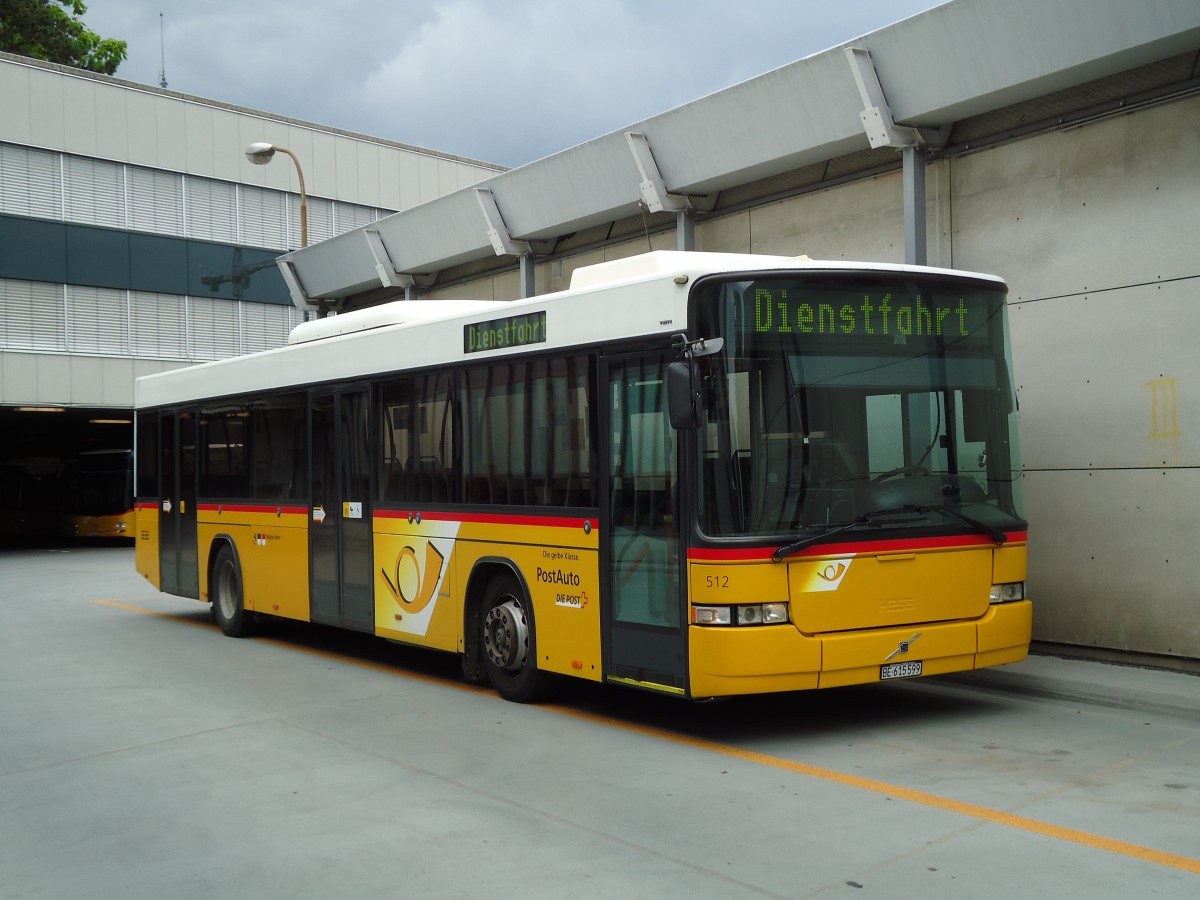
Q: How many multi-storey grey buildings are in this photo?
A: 1